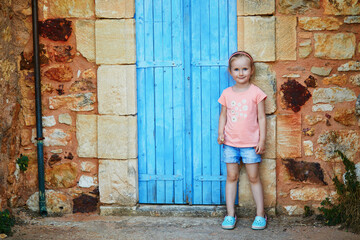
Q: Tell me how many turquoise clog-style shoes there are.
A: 2